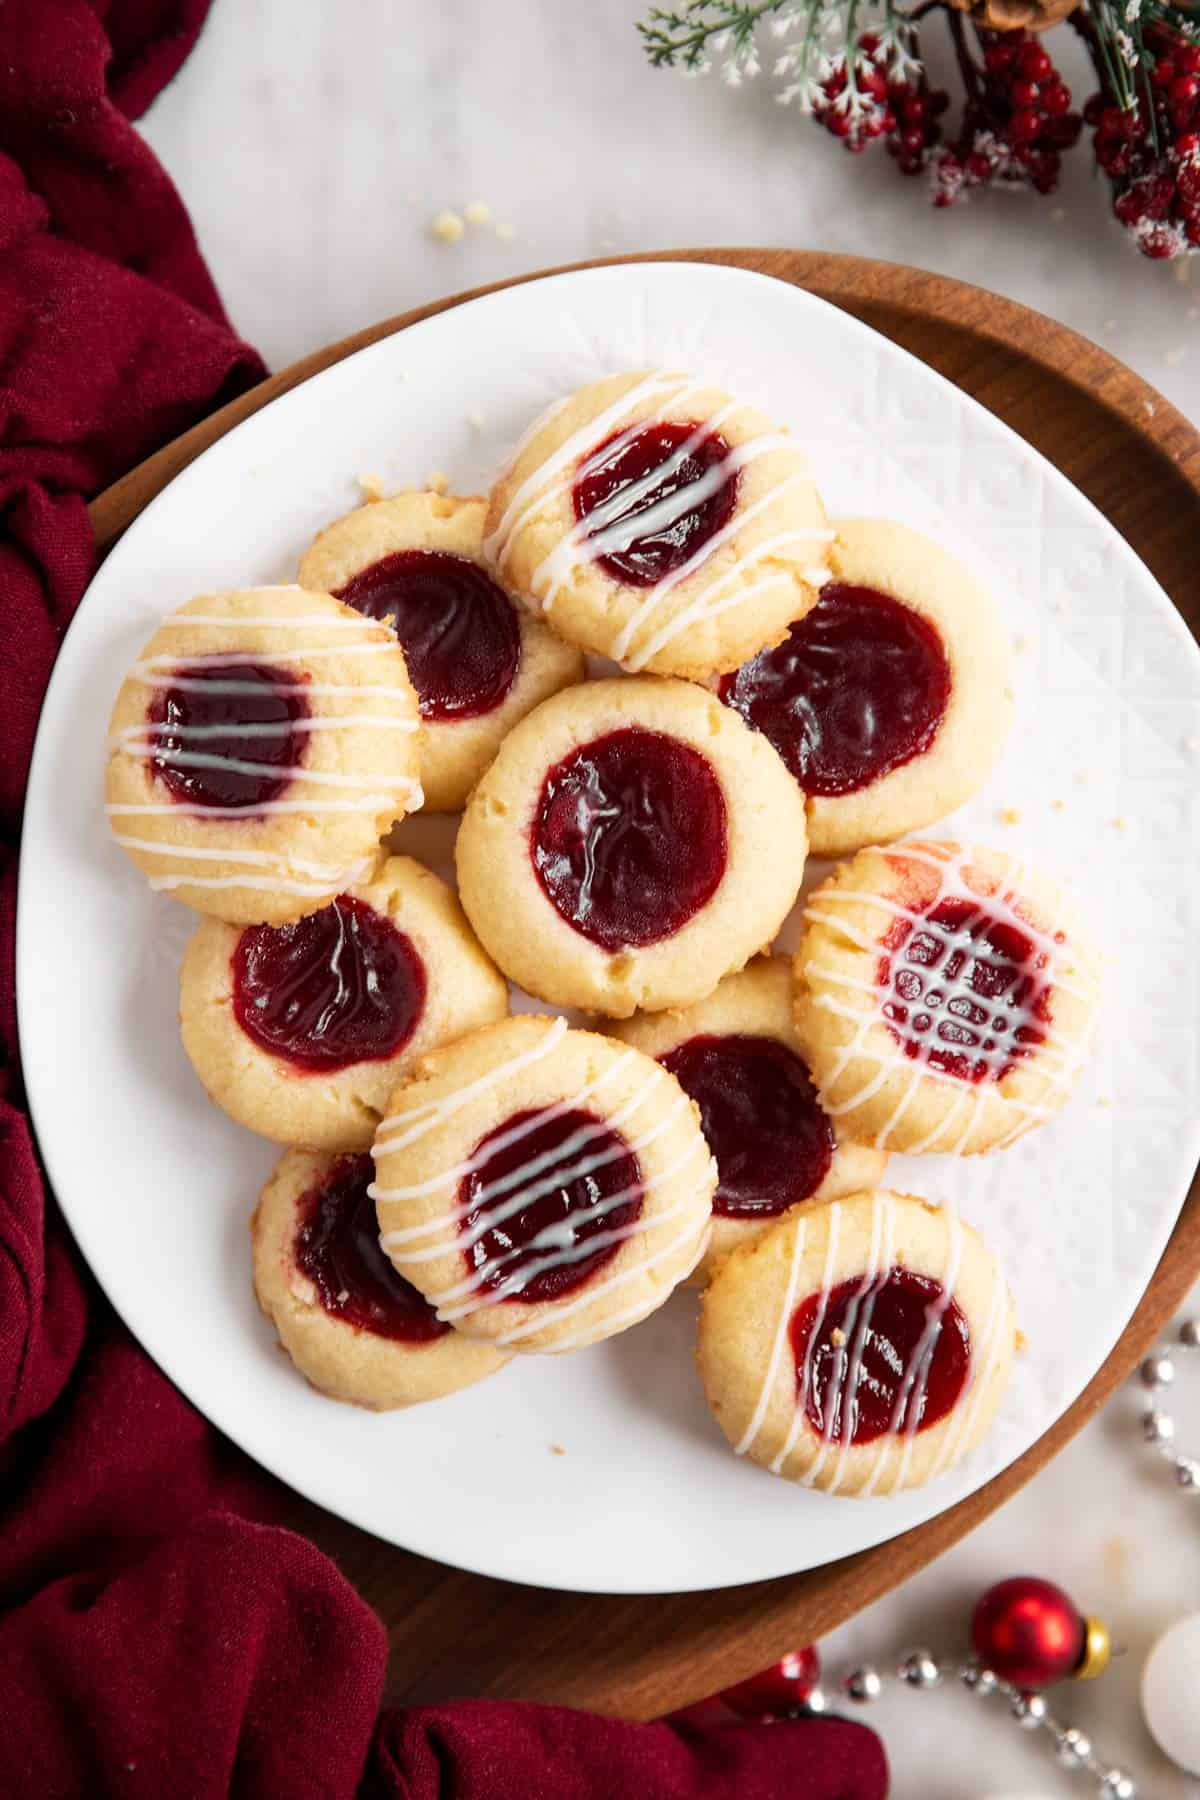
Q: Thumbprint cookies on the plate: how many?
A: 11